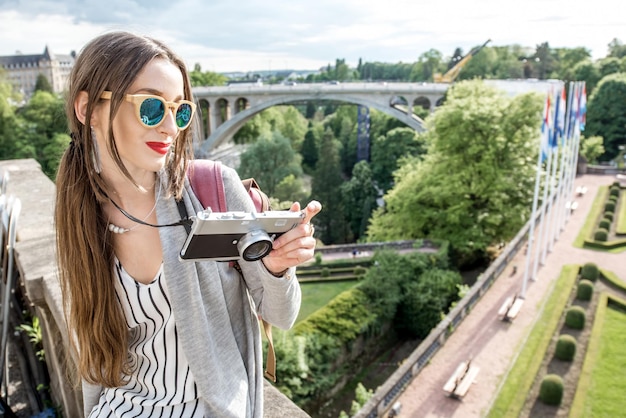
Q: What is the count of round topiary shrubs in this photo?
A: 12